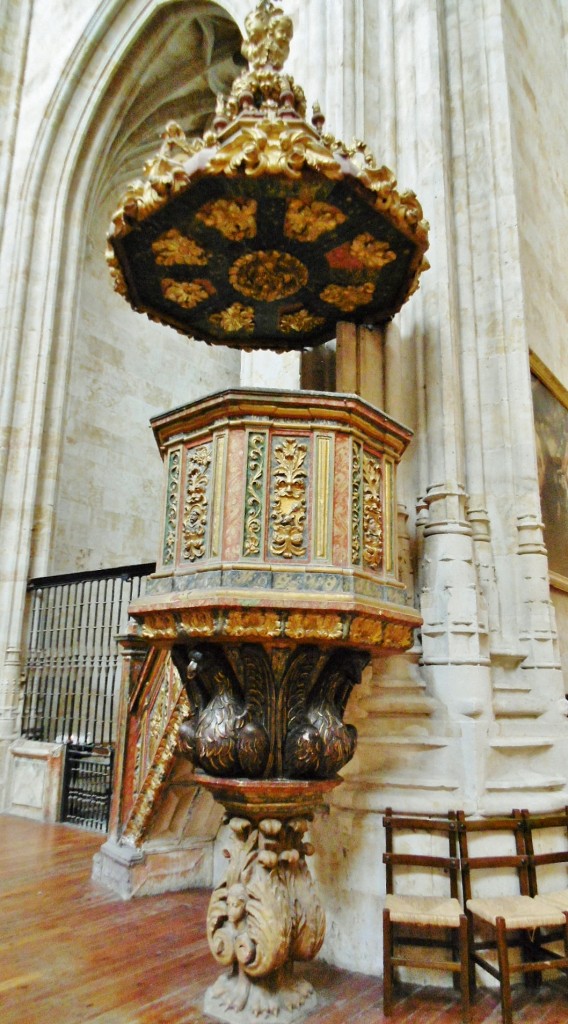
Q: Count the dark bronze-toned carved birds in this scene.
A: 2